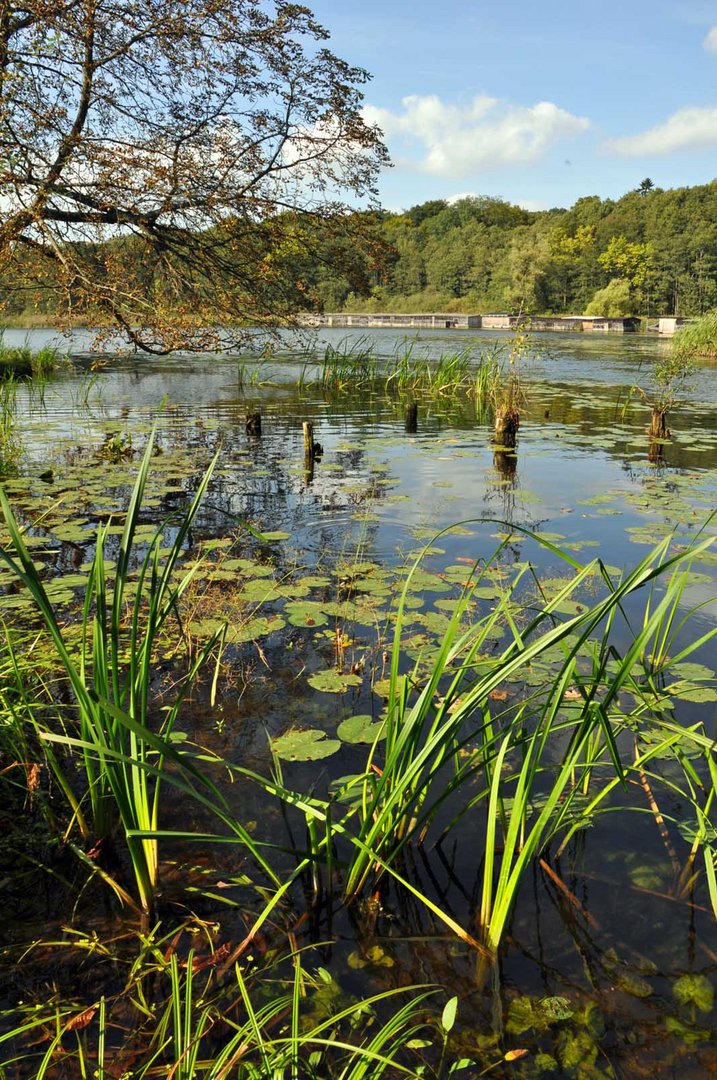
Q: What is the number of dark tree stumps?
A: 5